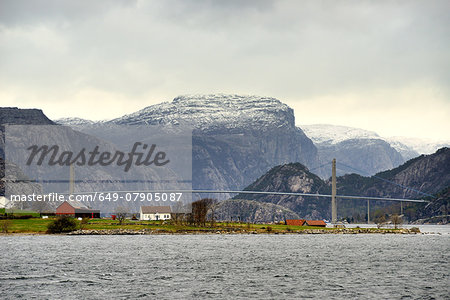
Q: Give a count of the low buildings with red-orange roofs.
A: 2